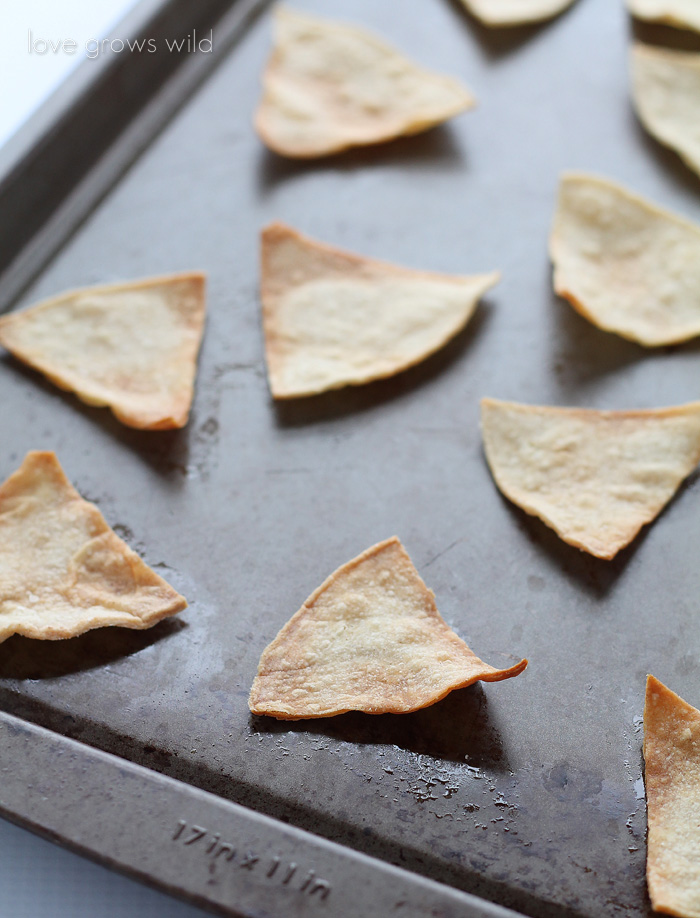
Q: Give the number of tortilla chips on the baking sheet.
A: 11